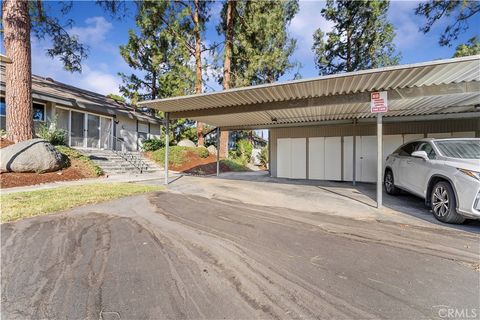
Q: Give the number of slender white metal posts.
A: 4